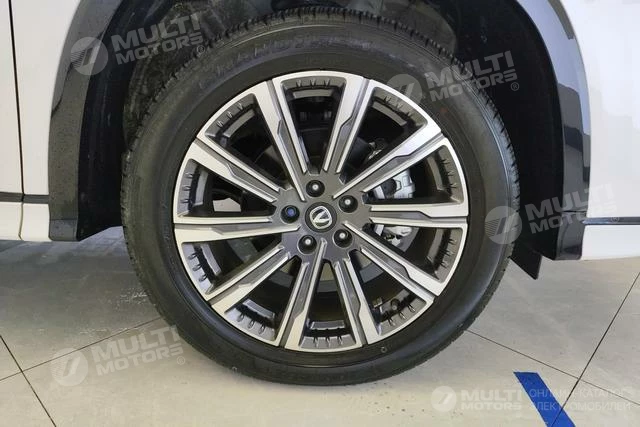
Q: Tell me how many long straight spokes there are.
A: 10